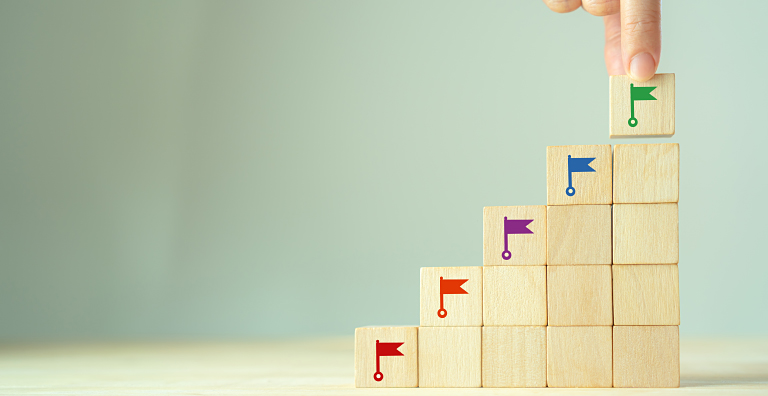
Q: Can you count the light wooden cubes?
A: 15